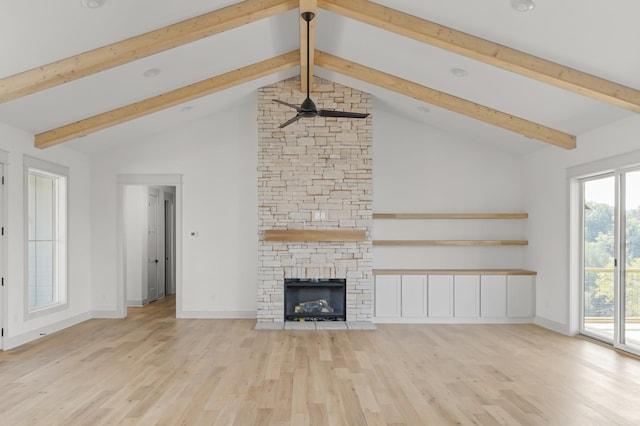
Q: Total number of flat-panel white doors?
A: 6